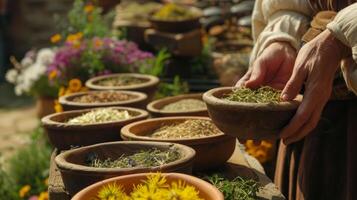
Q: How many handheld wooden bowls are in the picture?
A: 1